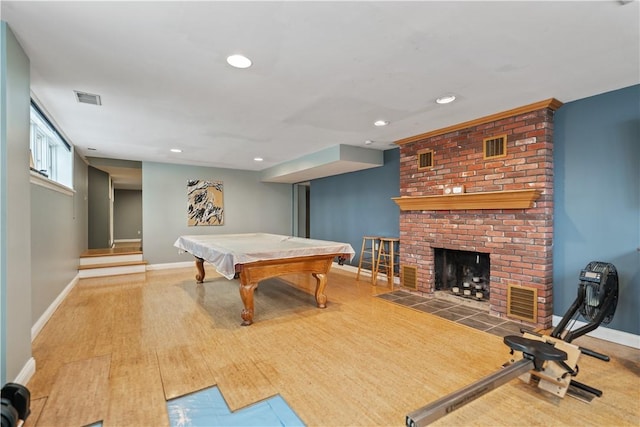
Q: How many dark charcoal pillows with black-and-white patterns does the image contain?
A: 0